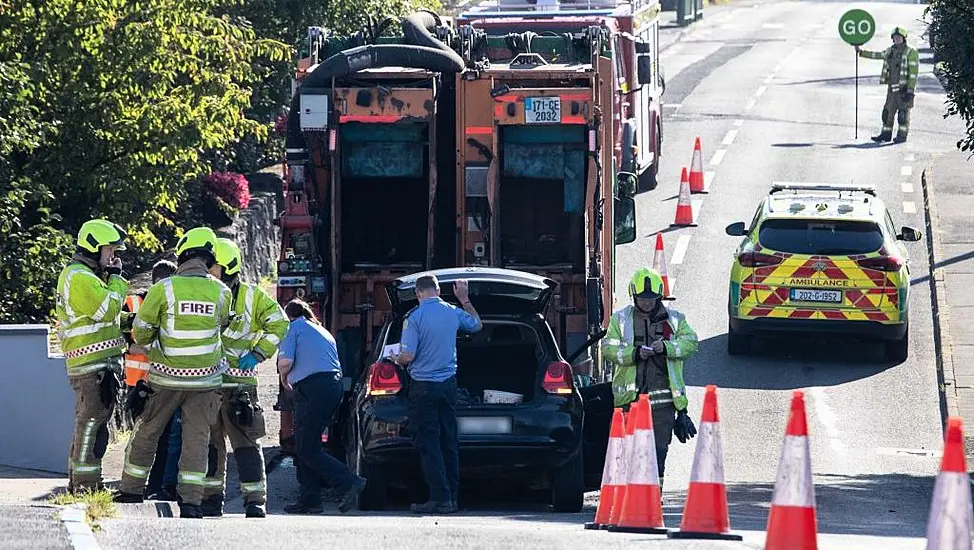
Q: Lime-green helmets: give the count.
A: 5